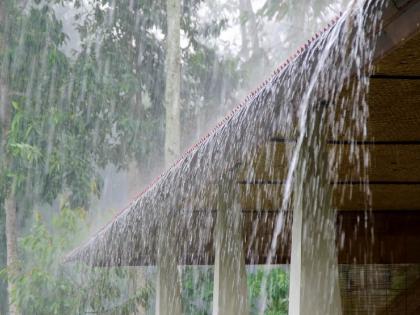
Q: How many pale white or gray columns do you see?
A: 3